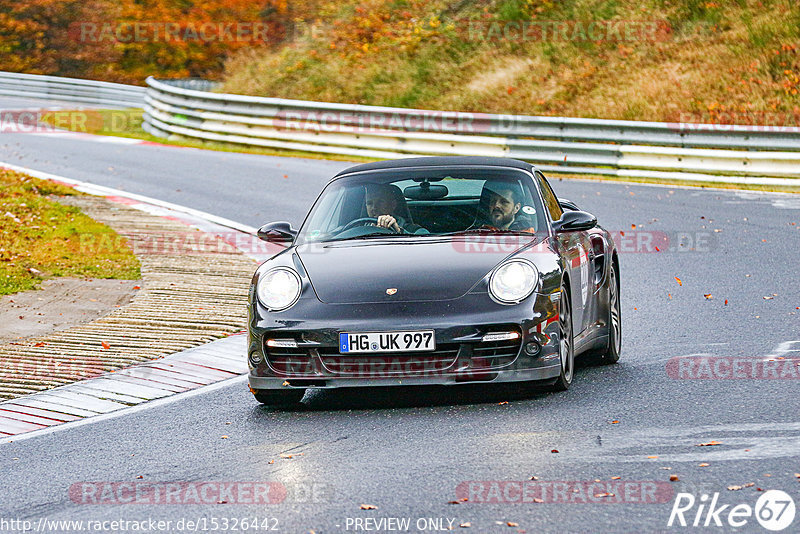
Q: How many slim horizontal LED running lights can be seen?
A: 2